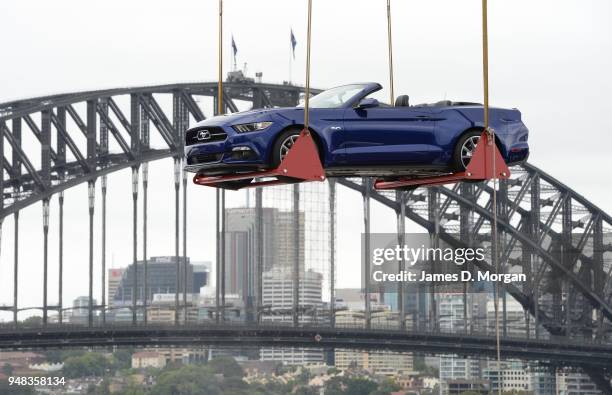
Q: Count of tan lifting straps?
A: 4